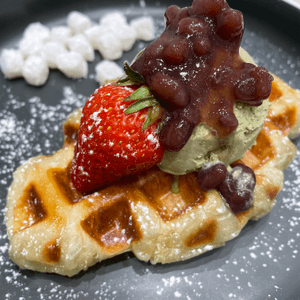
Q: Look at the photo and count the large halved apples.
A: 0